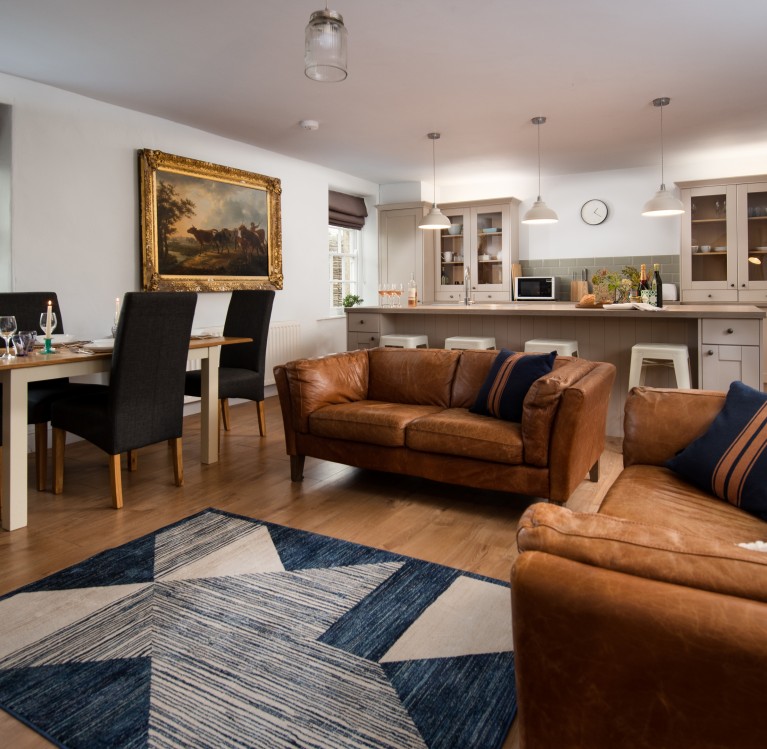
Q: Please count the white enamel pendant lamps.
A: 3